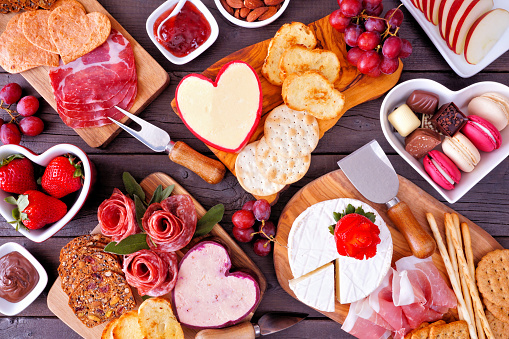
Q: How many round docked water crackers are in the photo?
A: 3